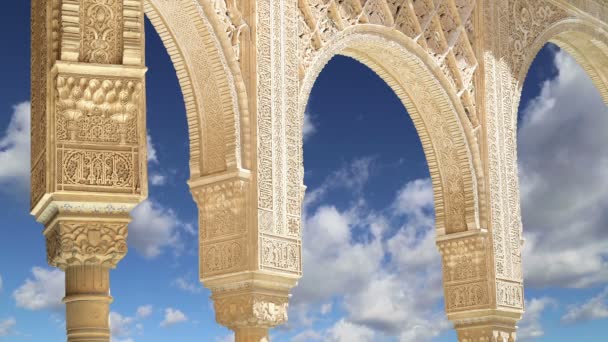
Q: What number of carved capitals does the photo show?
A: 3